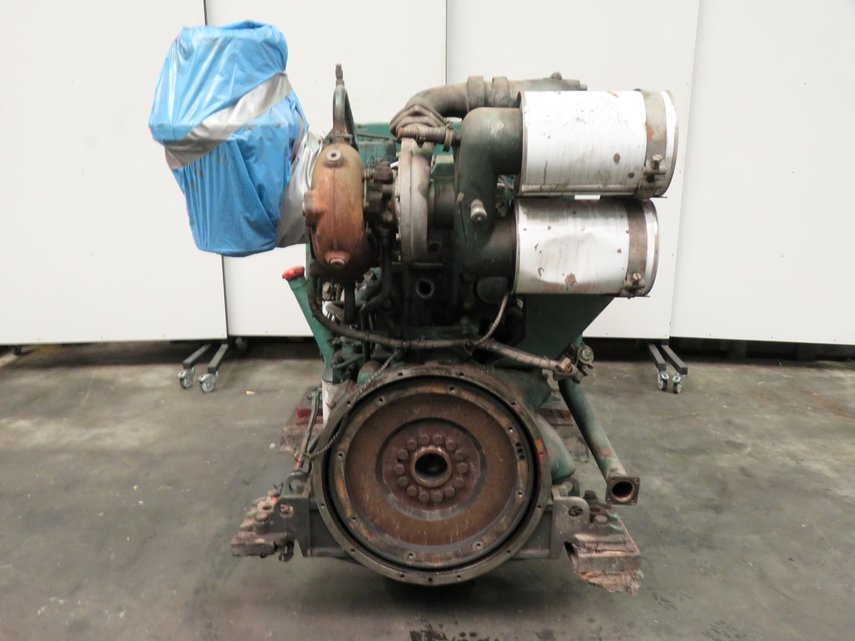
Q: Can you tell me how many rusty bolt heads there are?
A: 14